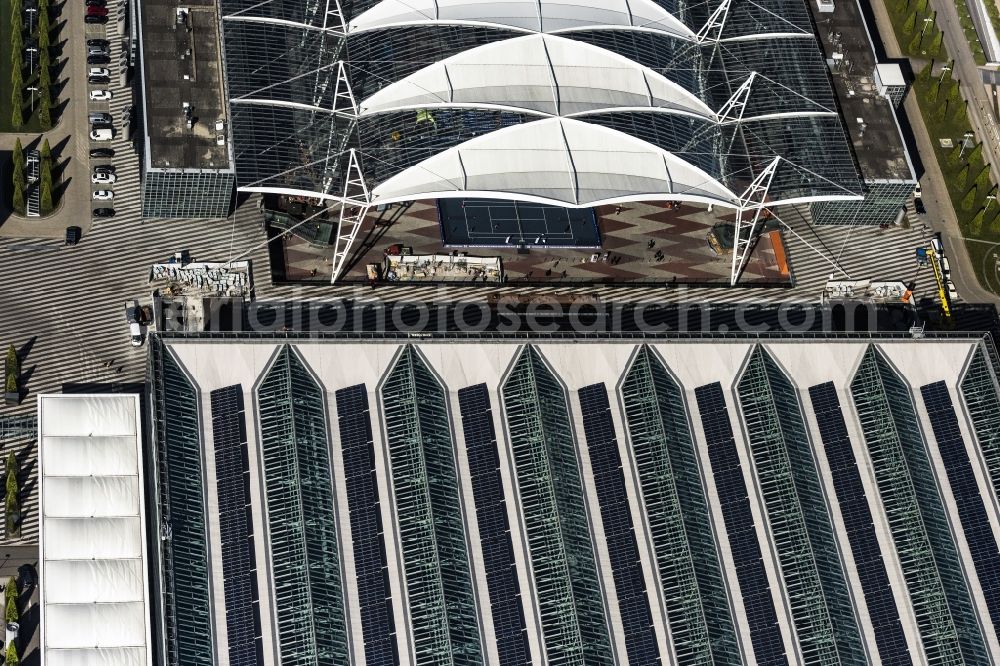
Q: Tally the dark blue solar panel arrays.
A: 7